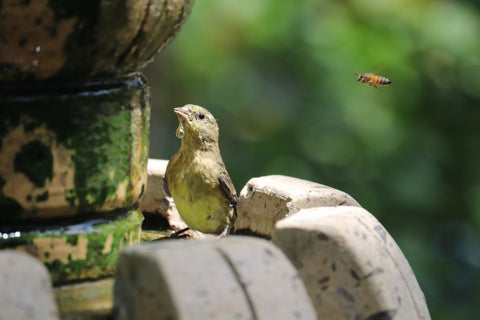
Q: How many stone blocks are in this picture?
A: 5